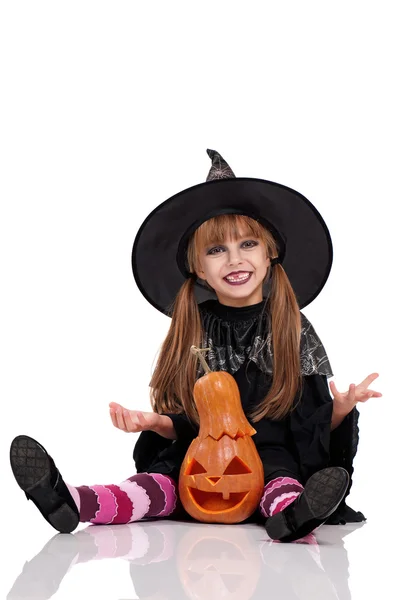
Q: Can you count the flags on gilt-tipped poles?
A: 0